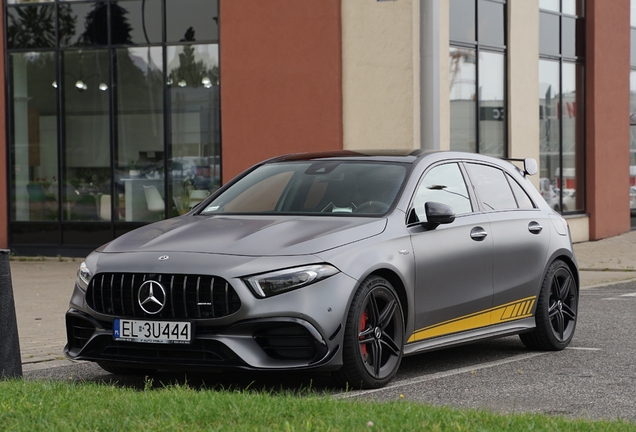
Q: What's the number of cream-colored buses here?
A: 0